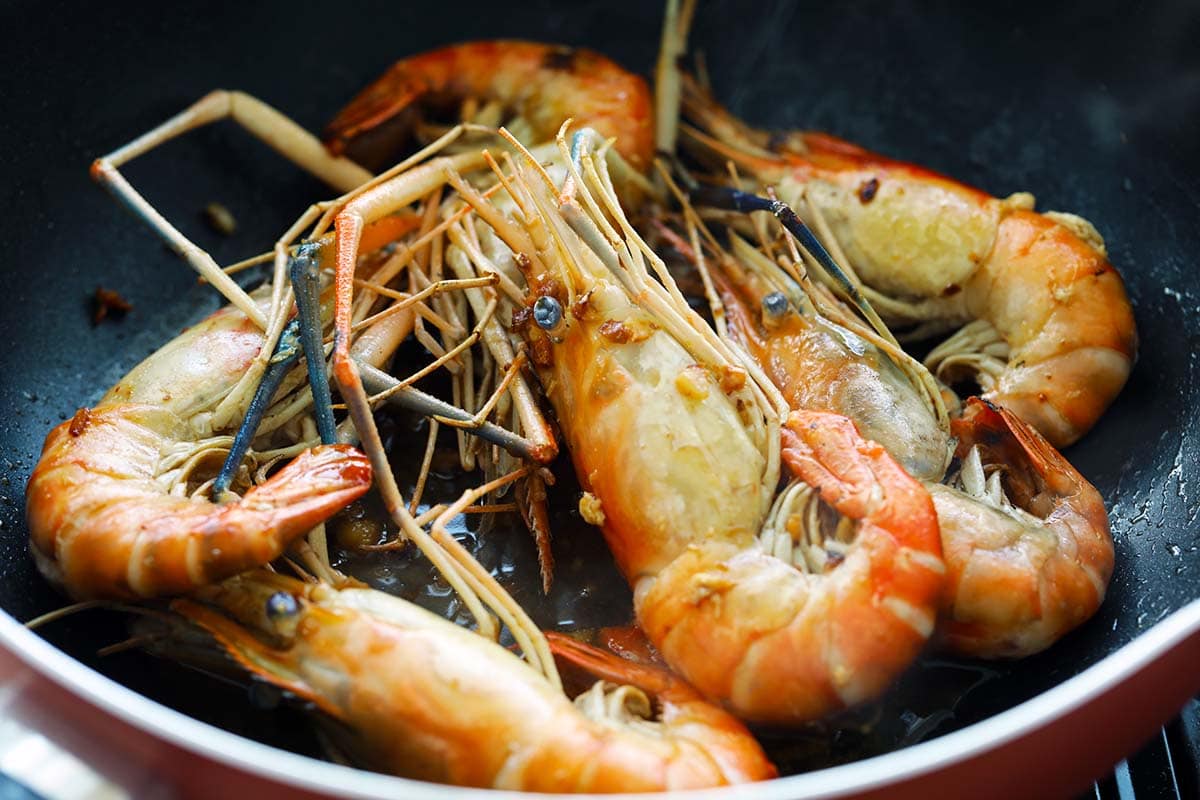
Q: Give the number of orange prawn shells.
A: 6